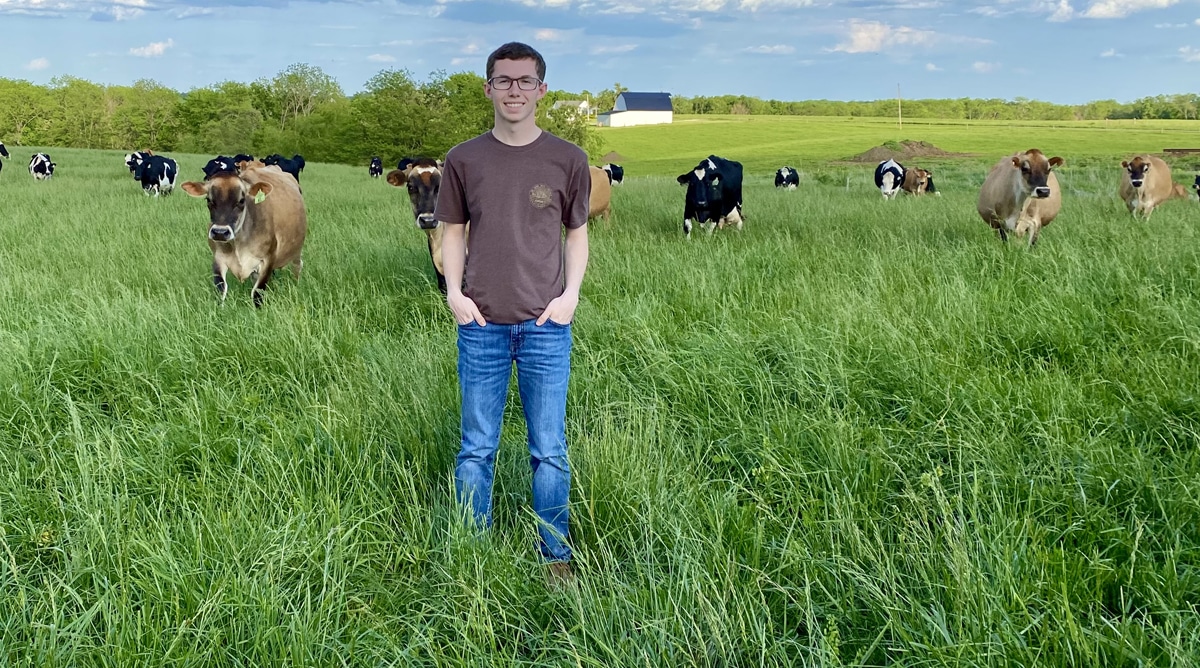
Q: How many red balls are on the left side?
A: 0